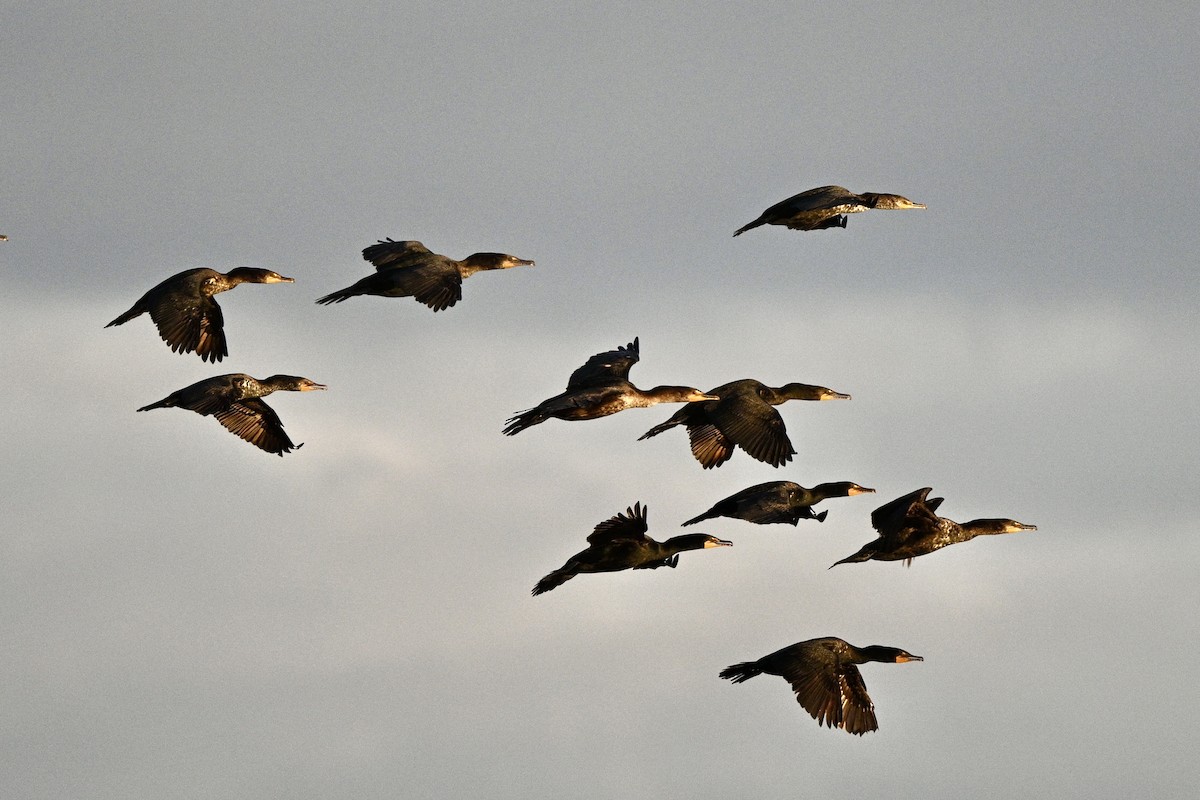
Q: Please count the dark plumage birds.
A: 10